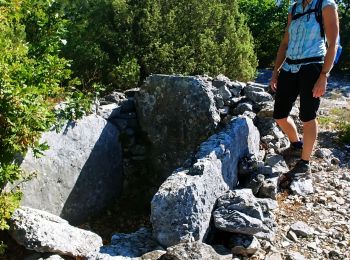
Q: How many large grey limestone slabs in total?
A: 3